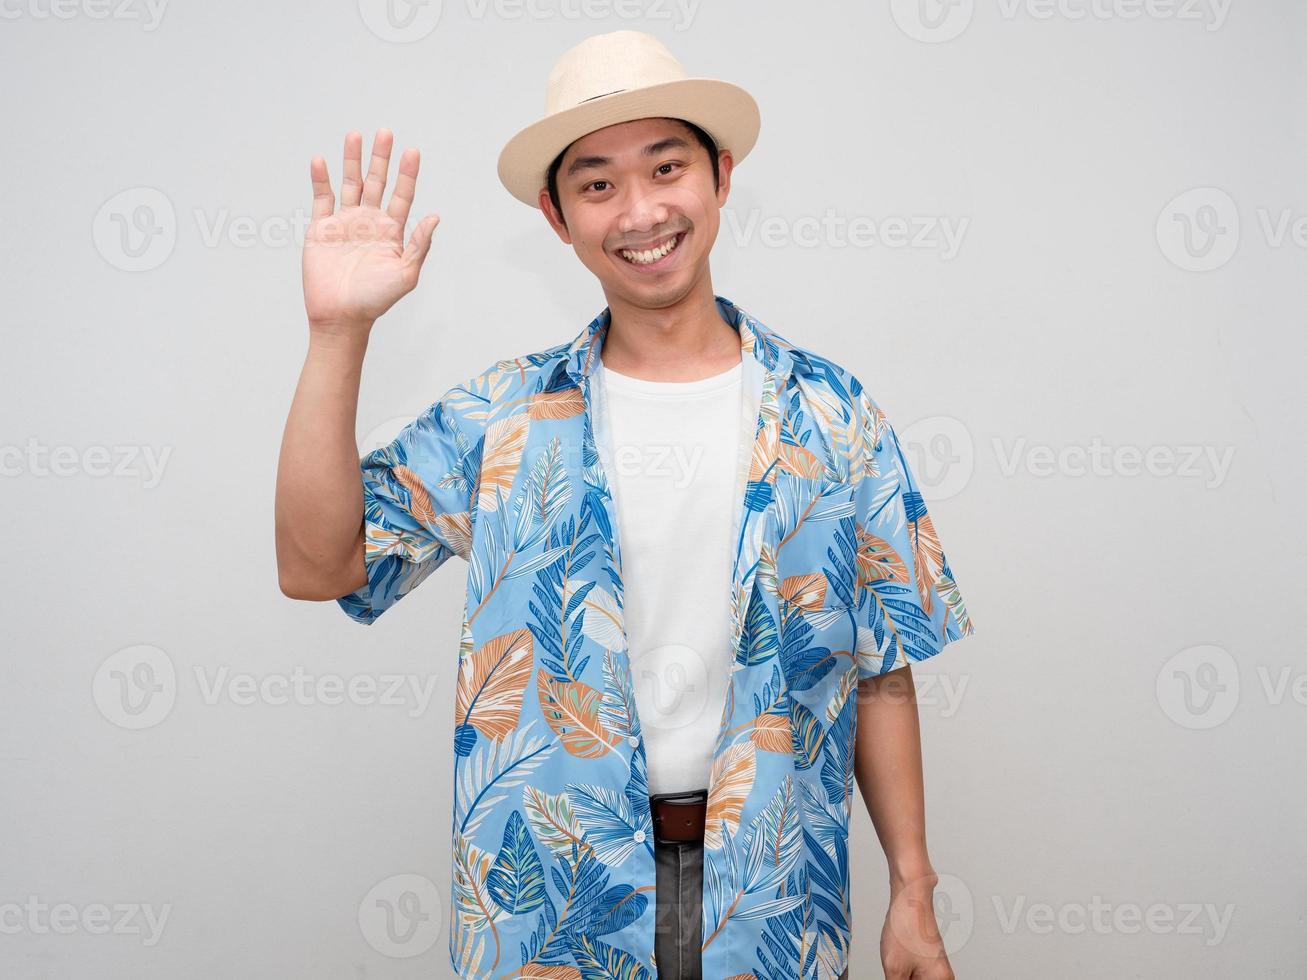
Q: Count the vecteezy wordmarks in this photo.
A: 15